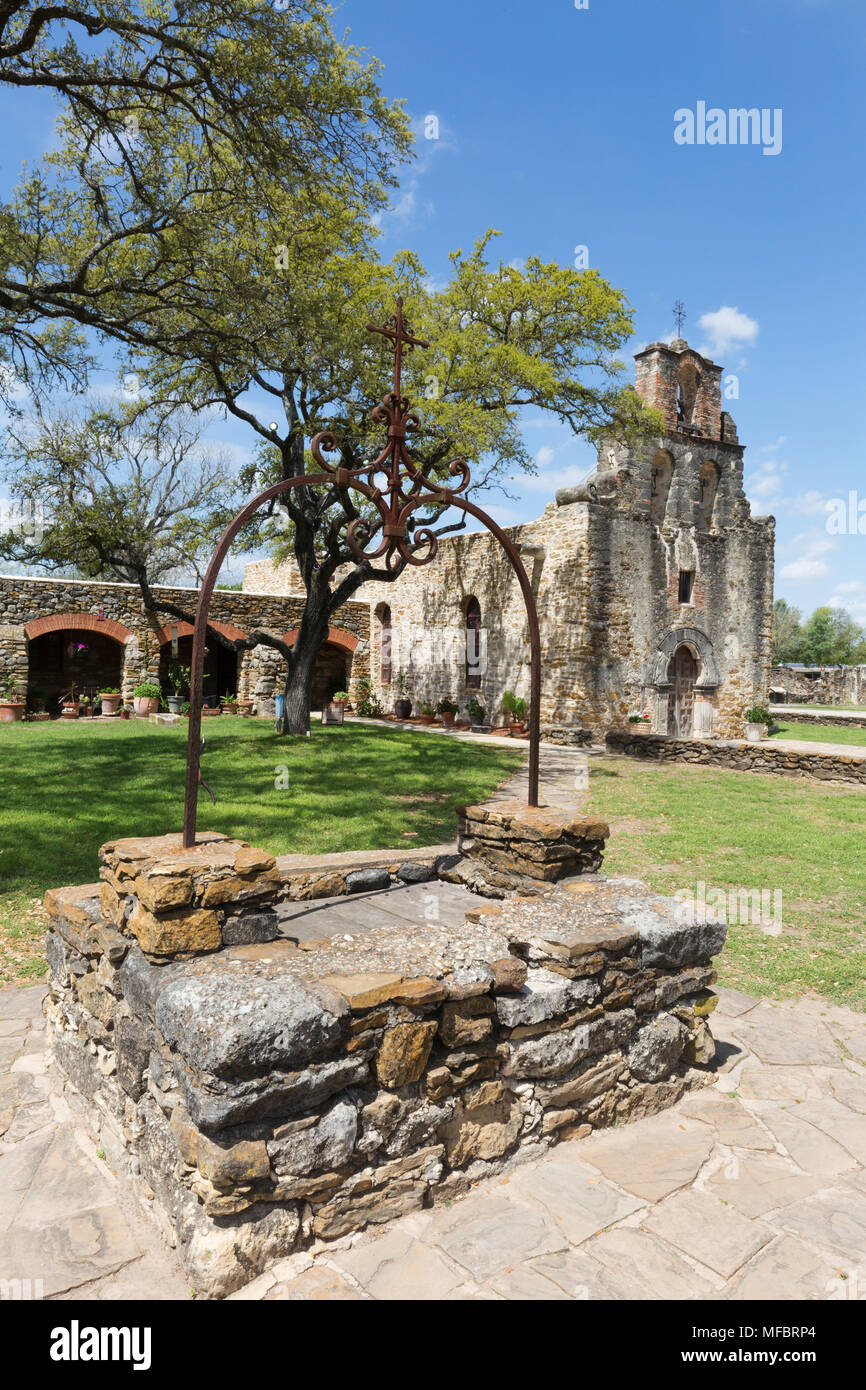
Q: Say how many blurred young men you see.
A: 0